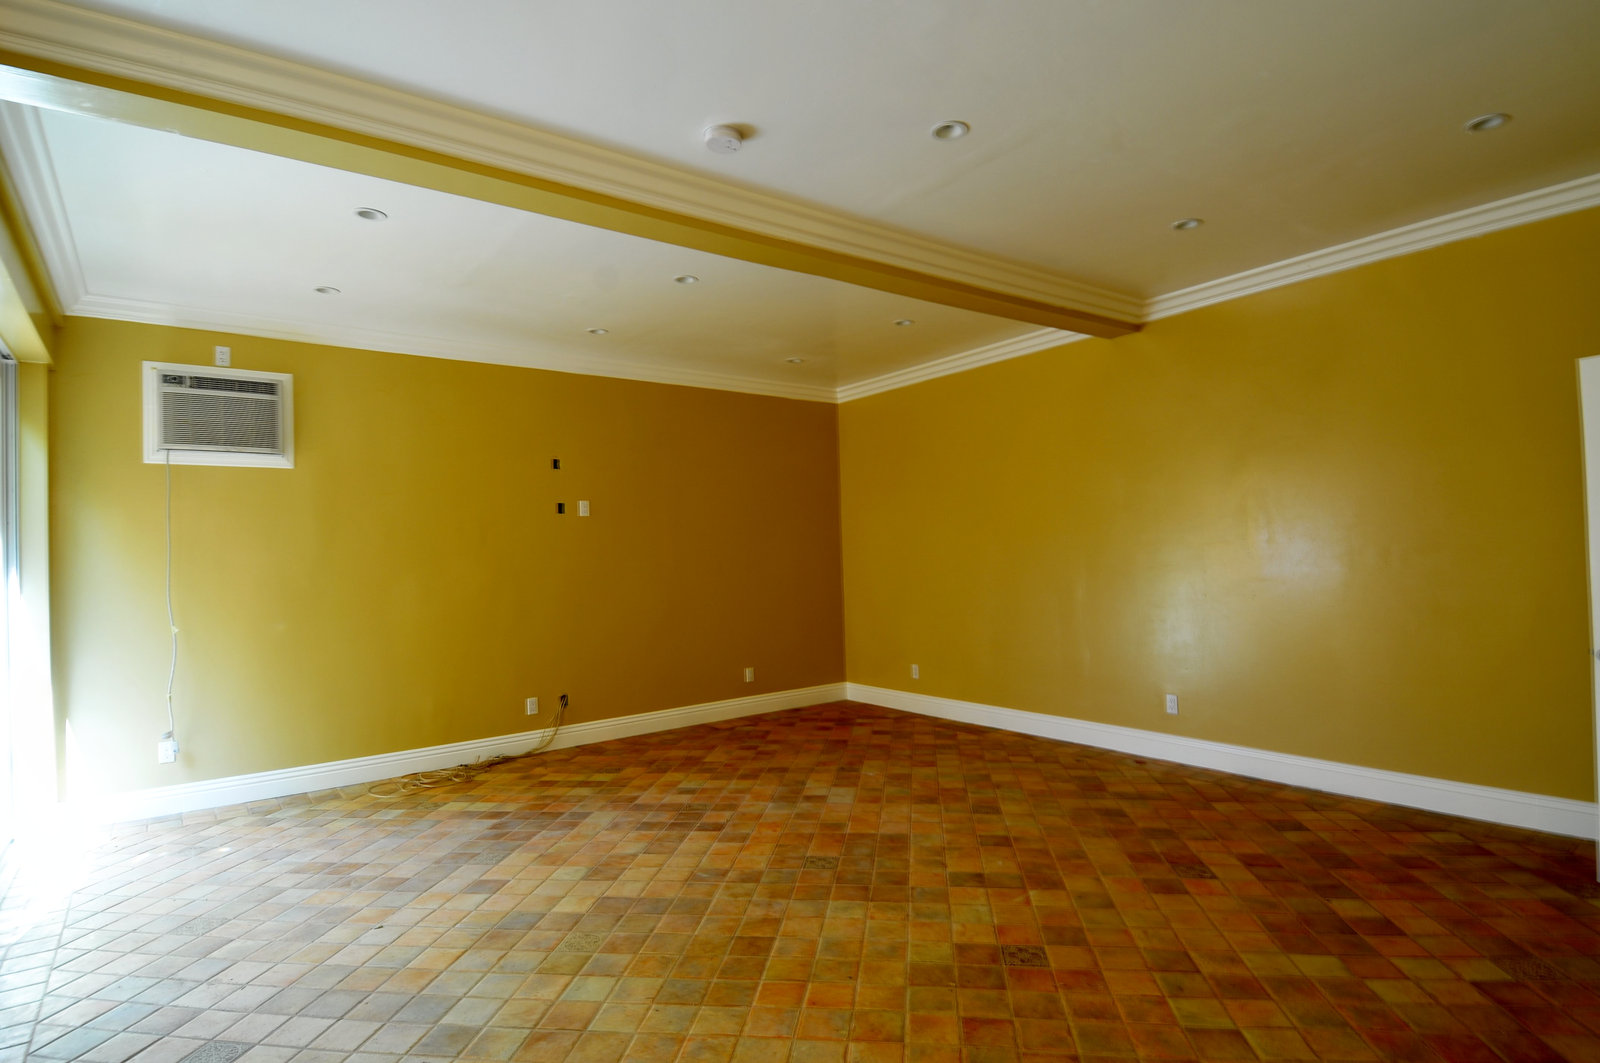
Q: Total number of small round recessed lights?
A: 9